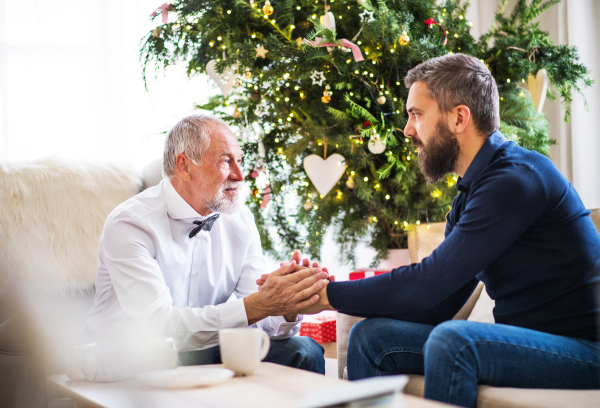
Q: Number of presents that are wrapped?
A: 2